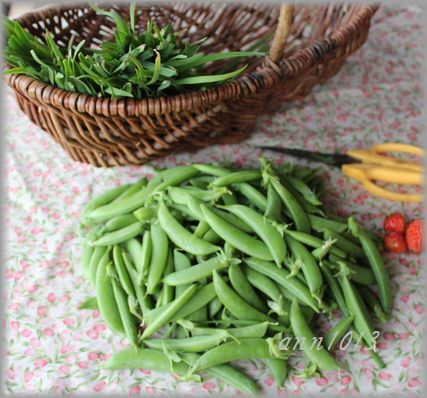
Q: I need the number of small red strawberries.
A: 3